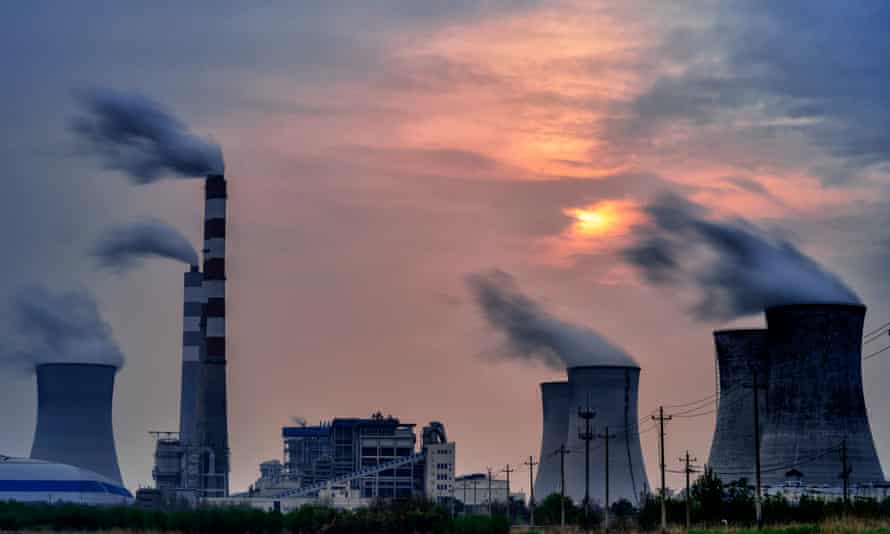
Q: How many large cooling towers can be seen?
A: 5